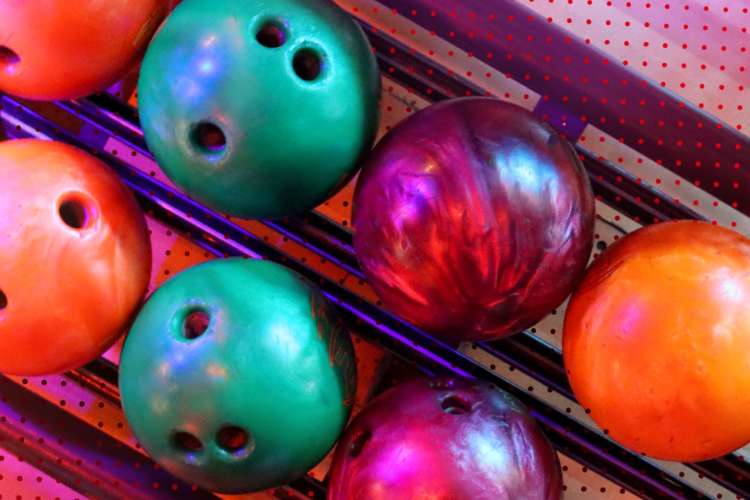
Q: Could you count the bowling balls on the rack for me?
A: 7